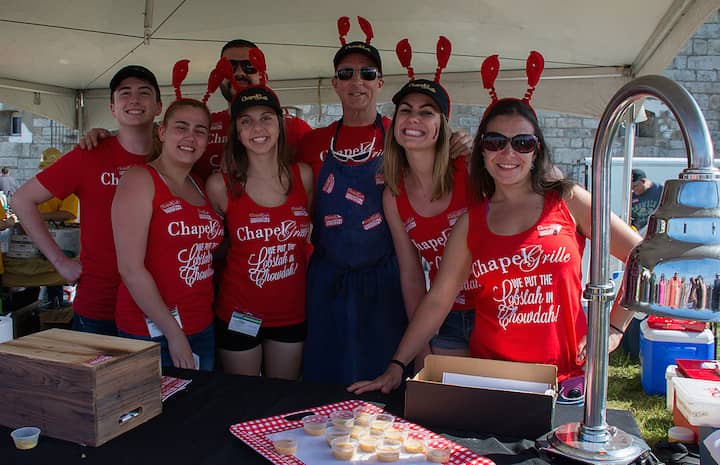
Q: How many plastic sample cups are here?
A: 14